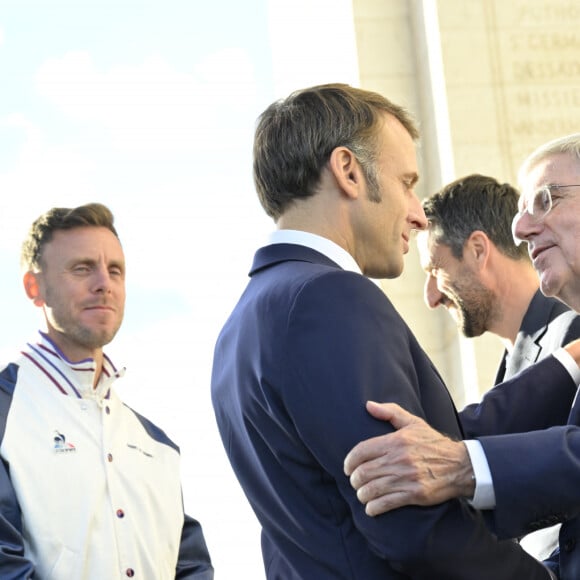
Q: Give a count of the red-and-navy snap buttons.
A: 4